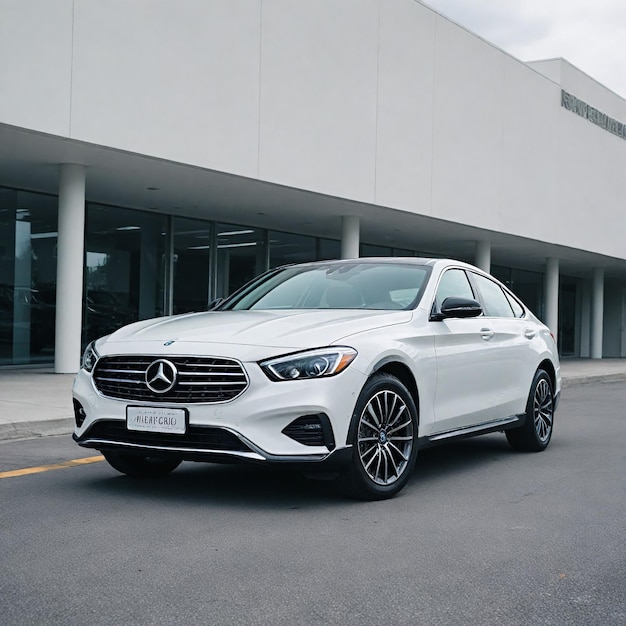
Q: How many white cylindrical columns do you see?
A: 5